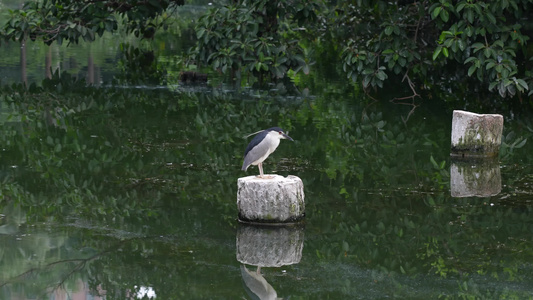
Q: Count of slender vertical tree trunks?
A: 3